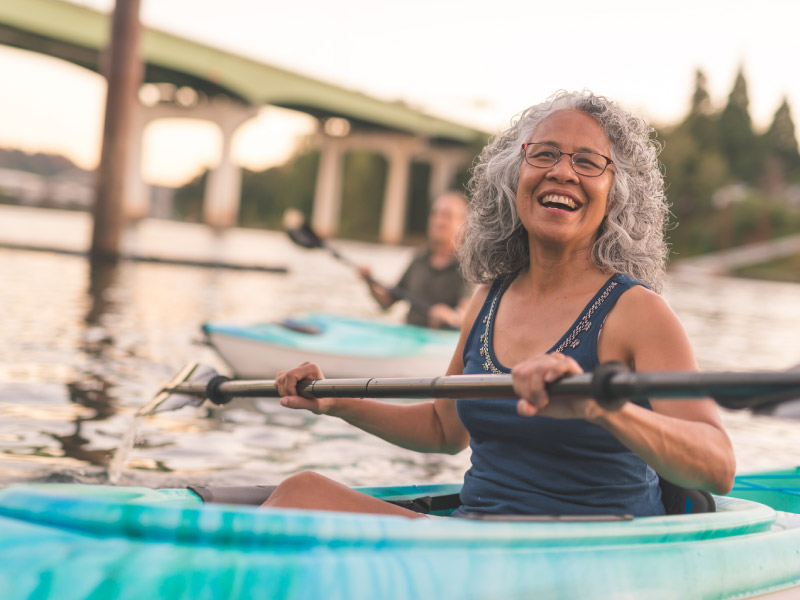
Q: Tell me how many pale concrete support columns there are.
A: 5